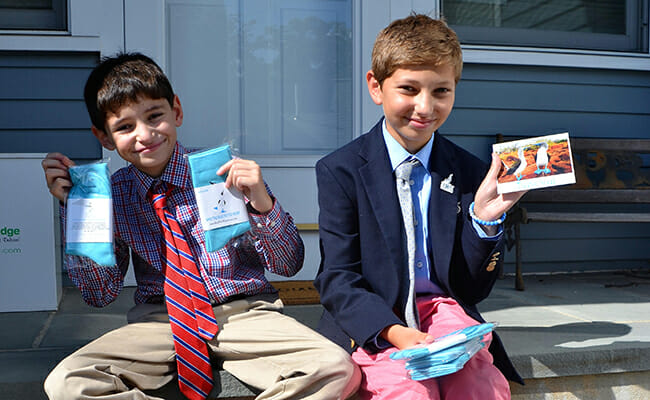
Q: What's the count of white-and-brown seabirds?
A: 2